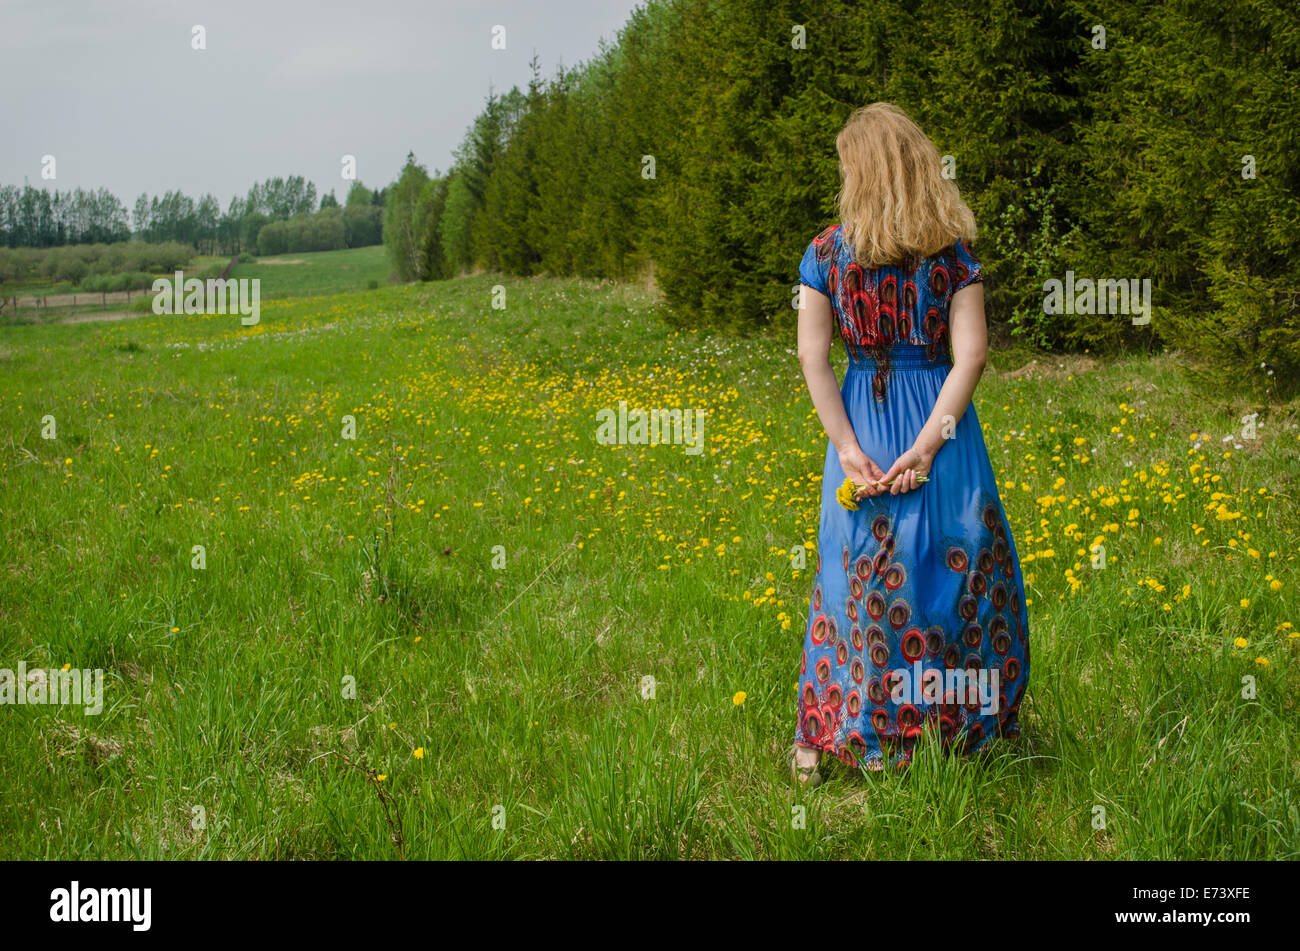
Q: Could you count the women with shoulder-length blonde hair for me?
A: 1